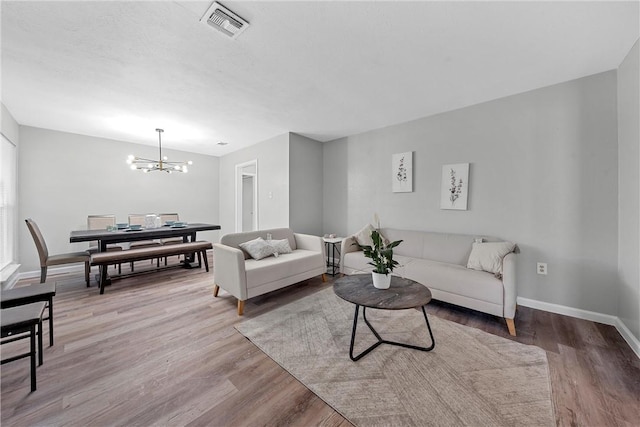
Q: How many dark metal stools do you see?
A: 2